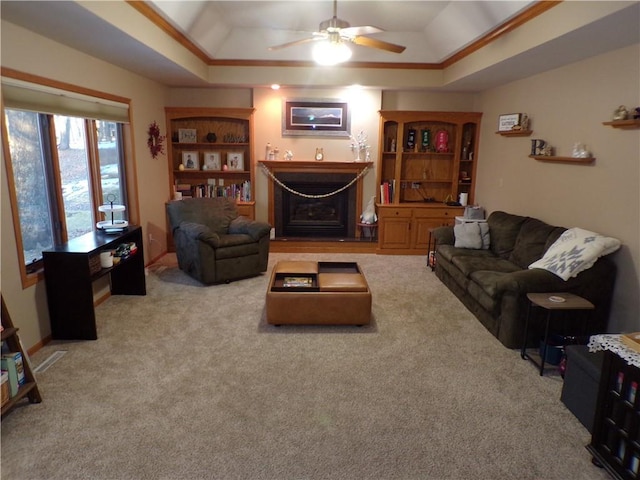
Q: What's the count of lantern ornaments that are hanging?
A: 3